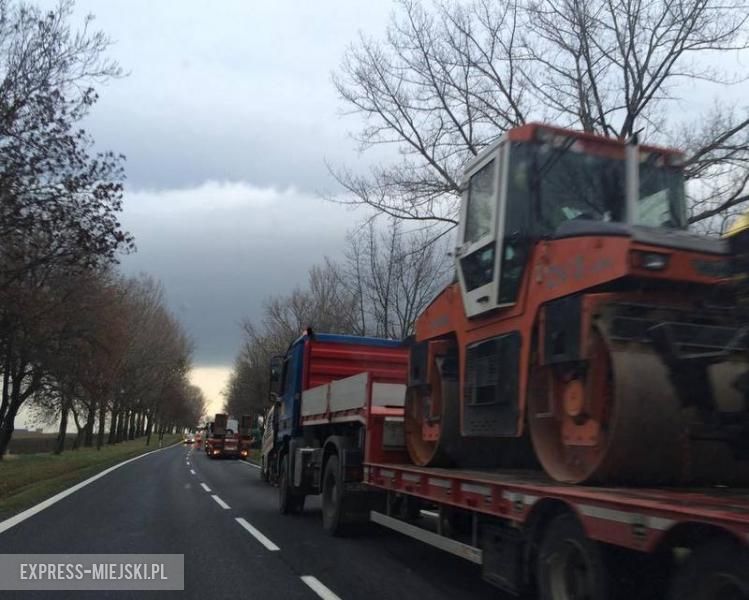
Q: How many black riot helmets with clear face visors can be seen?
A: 0